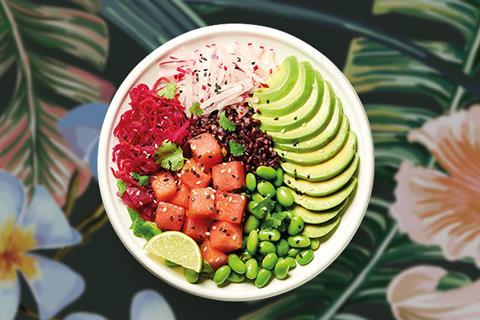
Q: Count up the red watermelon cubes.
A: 11